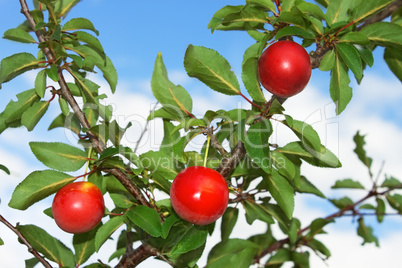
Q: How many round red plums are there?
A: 3